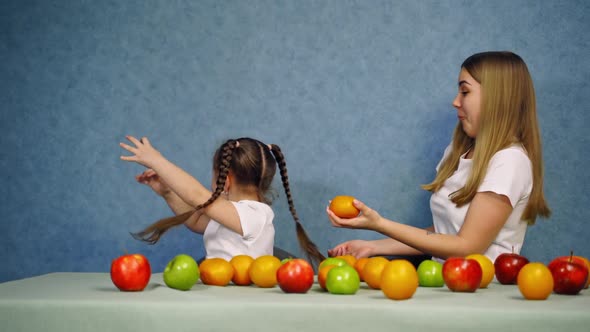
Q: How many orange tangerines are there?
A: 12